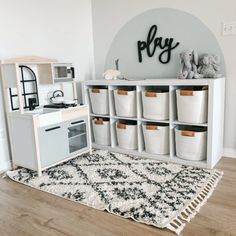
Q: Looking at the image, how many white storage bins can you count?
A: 8